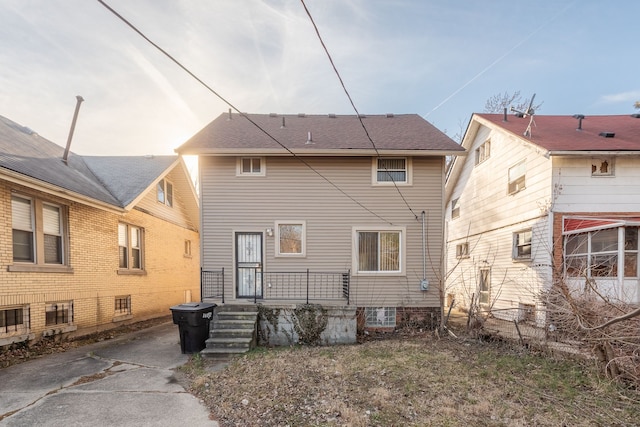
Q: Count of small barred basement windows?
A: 3